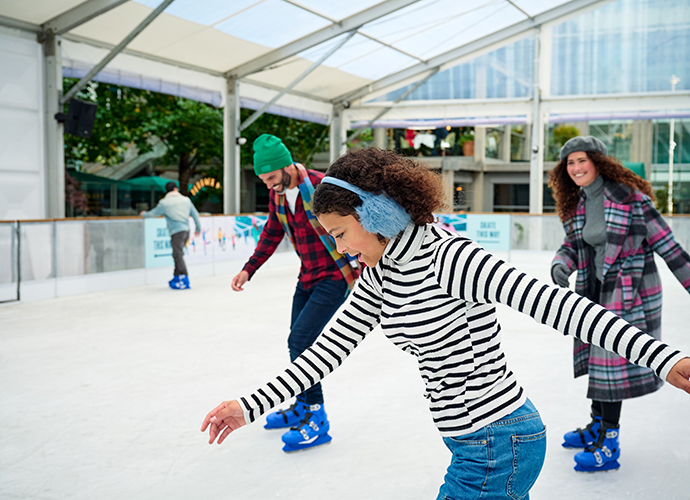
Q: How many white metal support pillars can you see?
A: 4